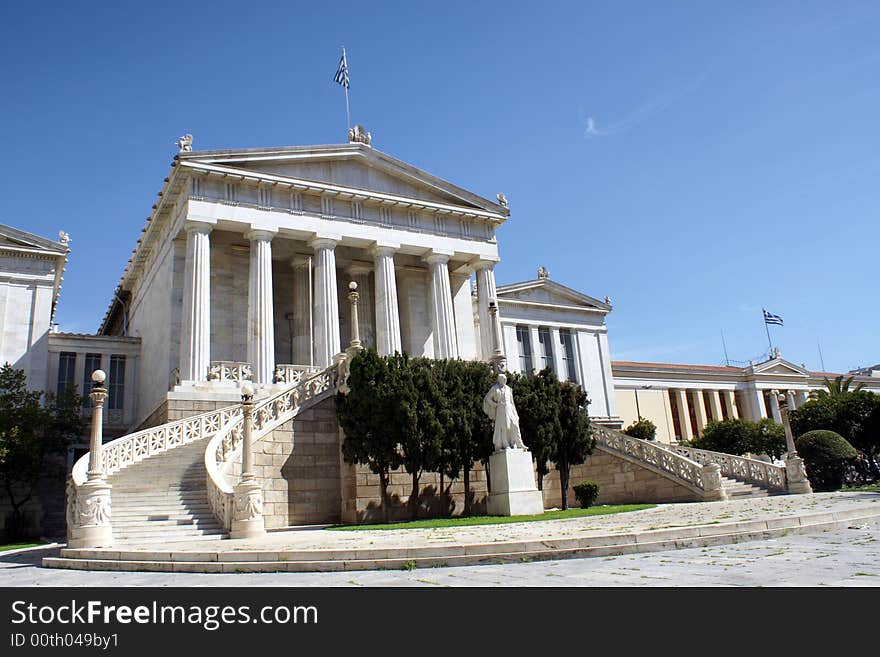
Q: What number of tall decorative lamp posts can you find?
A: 5